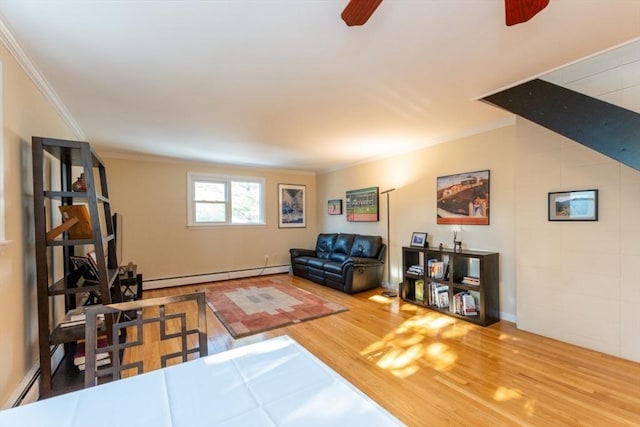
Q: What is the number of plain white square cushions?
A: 0